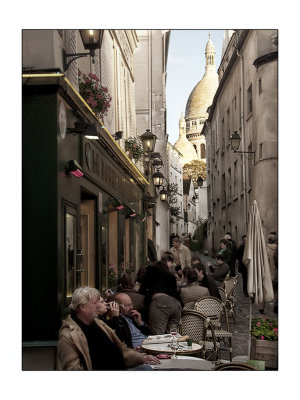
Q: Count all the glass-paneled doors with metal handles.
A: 1